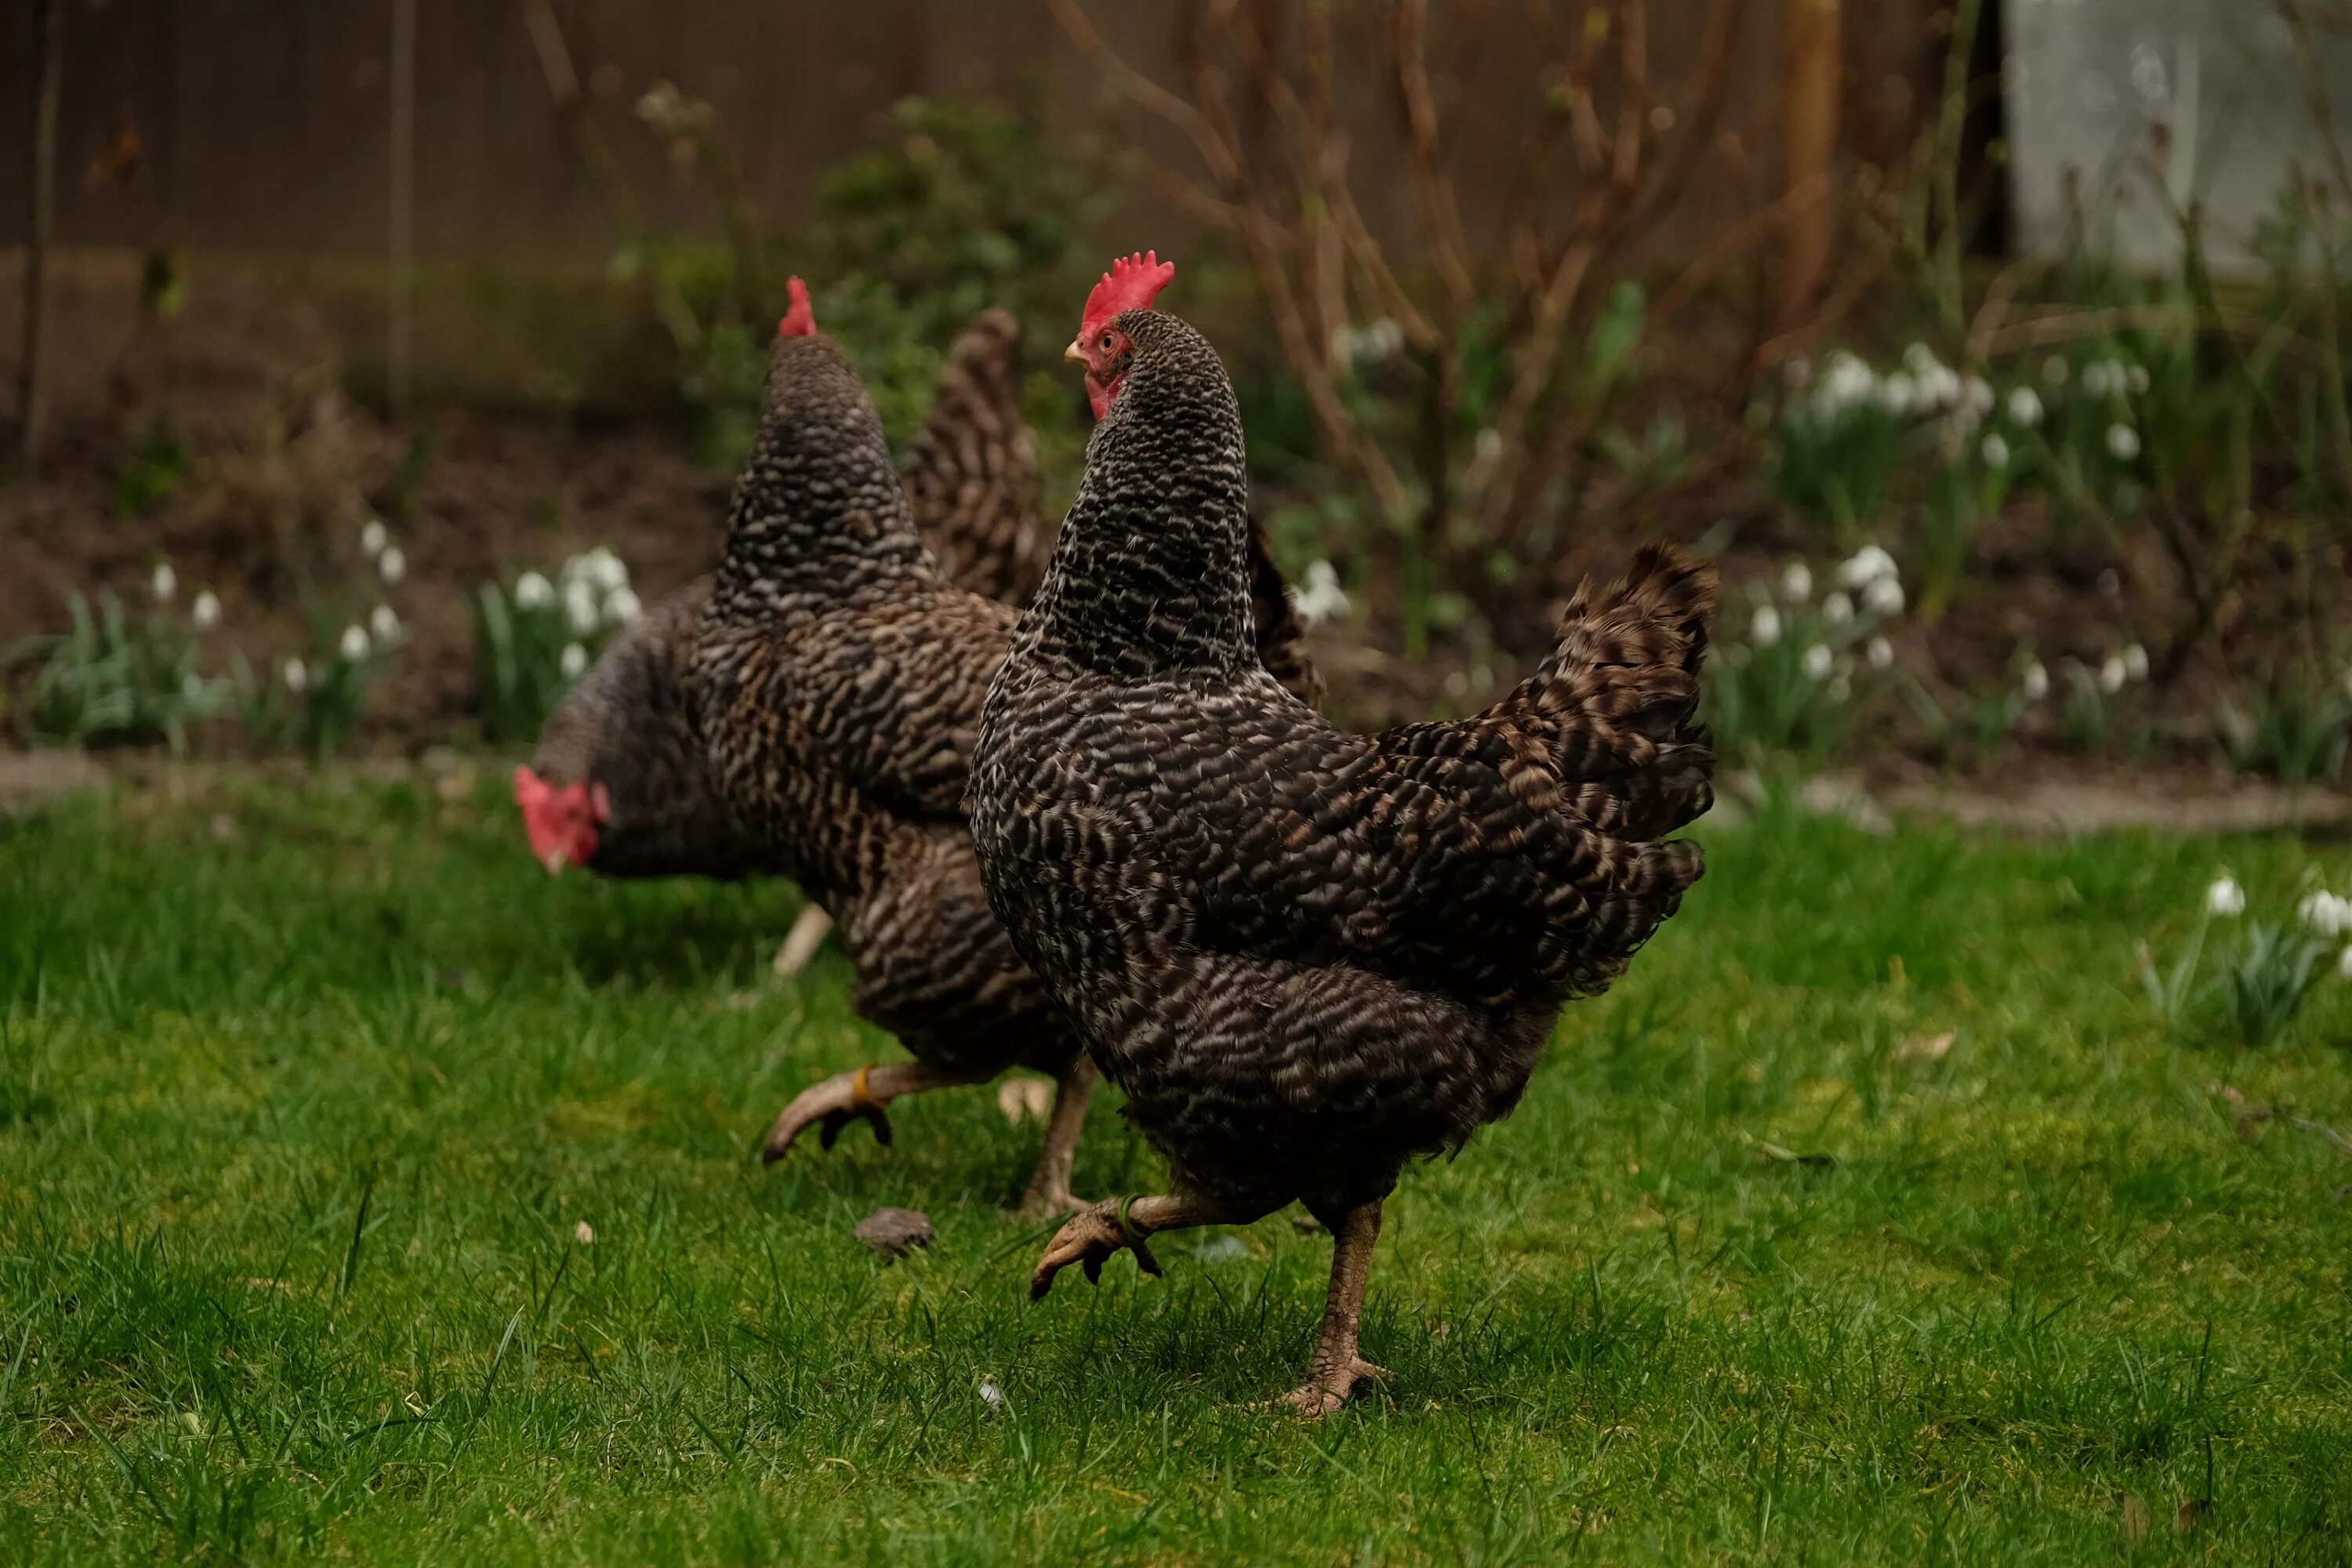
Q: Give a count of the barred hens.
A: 3